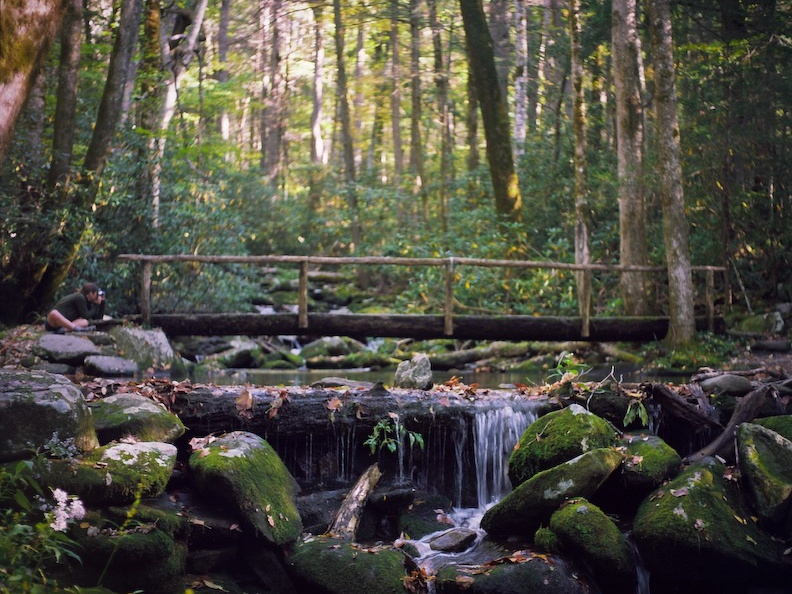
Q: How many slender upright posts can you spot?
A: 5